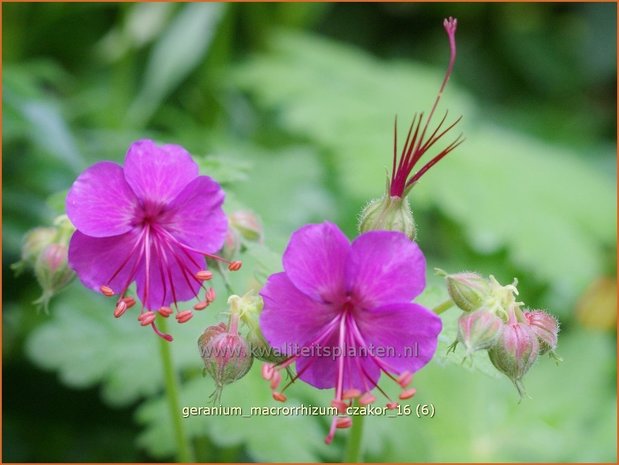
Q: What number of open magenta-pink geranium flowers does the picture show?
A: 2